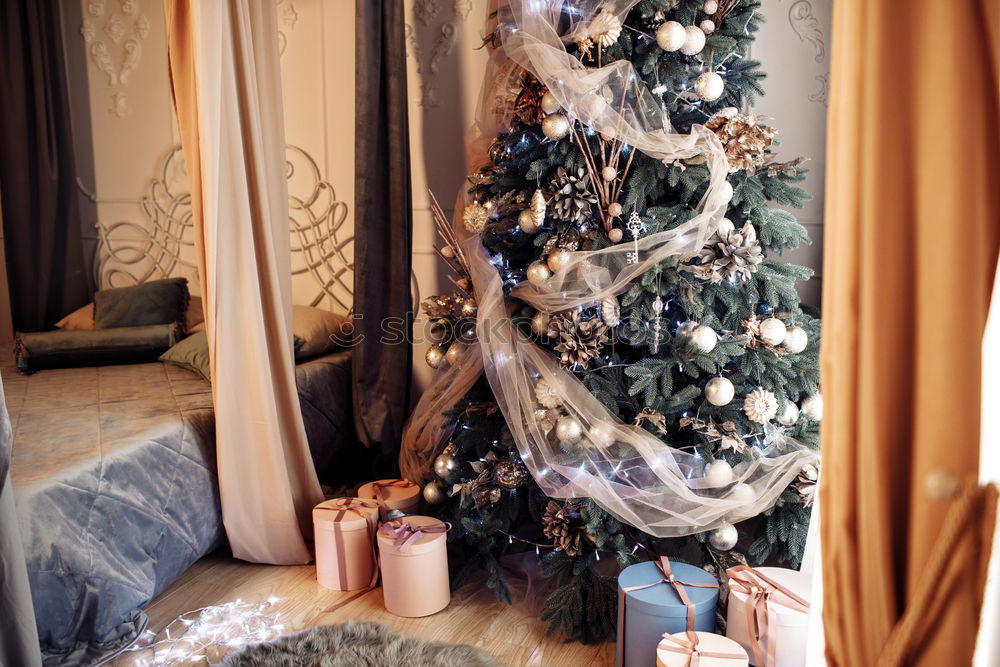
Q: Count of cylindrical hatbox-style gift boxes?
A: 6